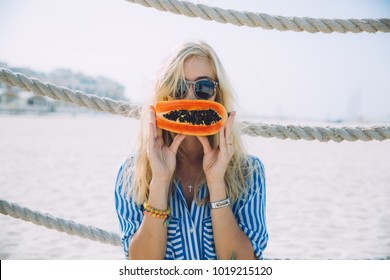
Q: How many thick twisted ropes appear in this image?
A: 3